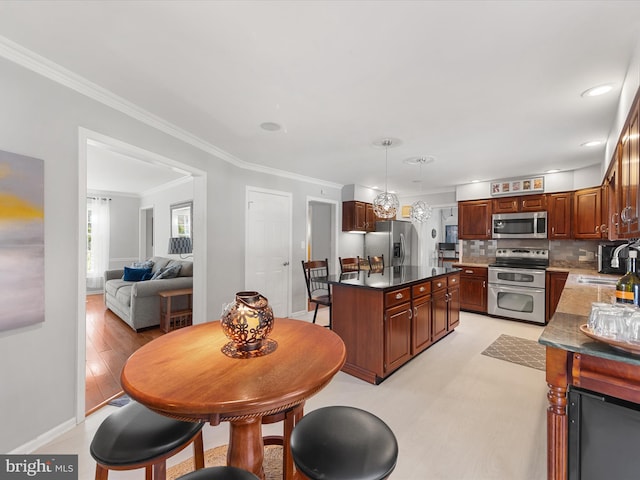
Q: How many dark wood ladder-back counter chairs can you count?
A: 3